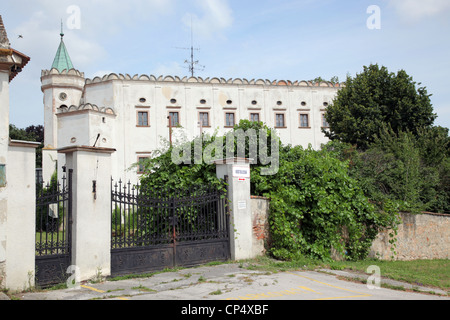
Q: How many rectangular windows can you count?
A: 9